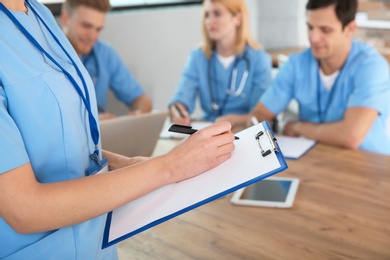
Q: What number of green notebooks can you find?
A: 0